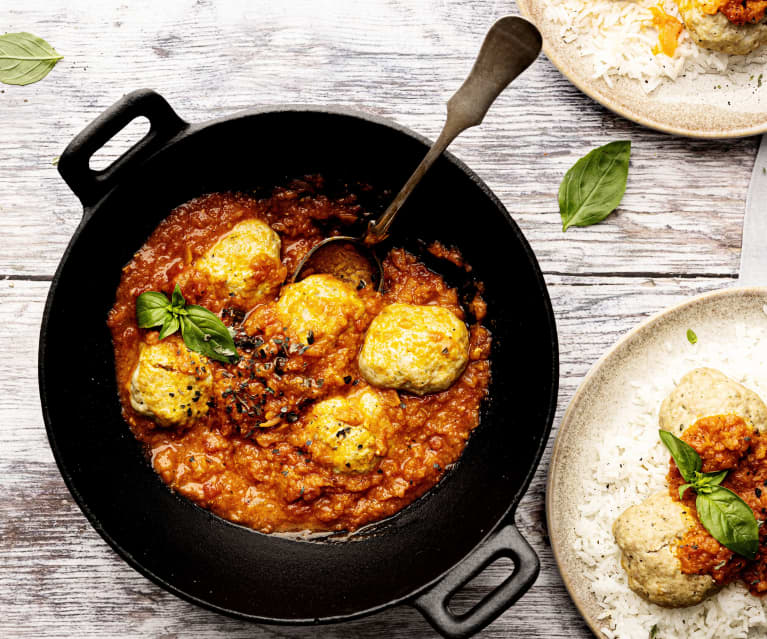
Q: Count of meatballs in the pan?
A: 5